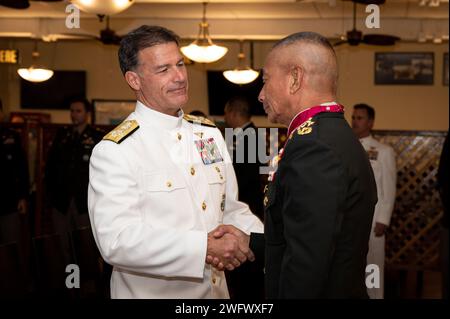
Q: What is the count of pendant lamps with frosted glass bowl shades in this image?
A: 4